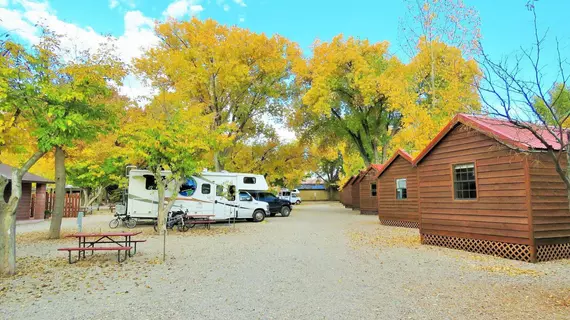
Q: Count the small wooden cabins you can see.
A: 5